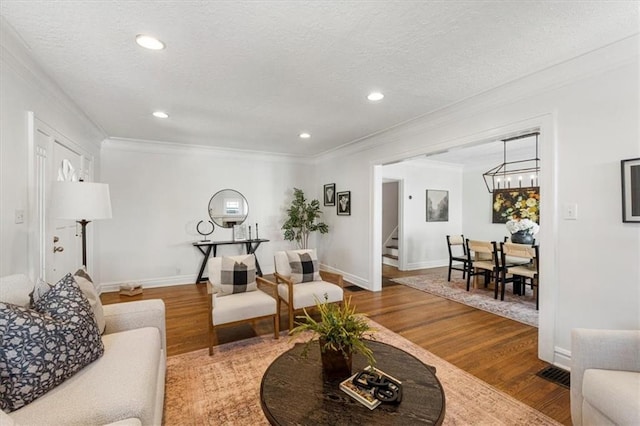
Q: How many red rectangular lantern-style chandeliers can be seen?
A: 0